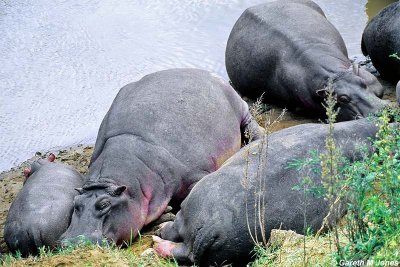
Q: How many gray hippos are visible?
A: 5